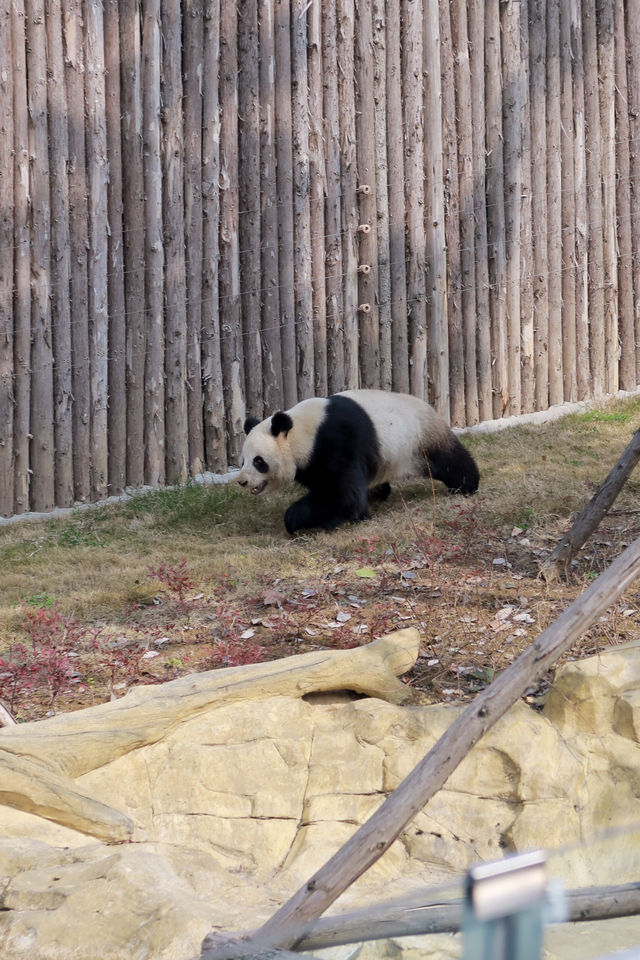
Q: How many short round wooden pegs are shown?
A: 4